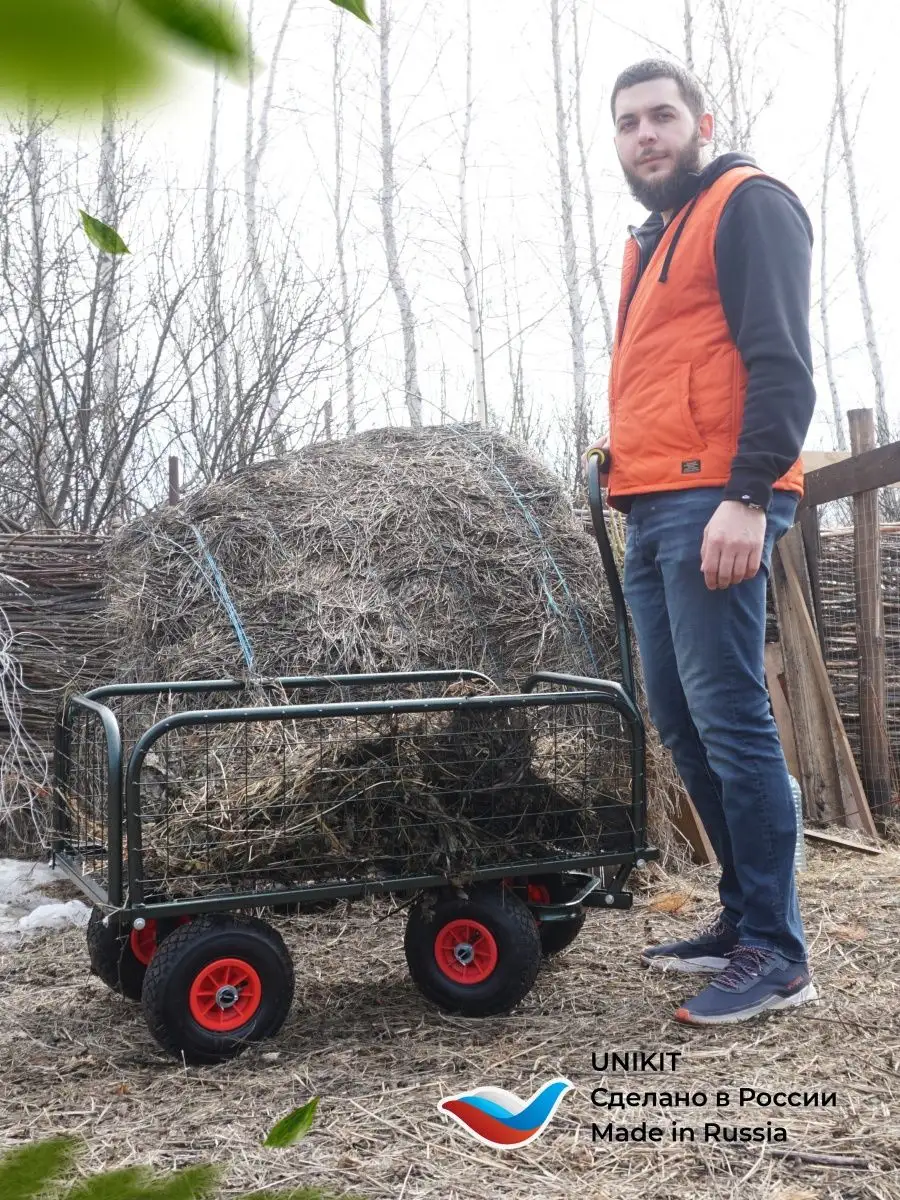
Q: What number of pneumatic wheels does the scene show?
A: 4